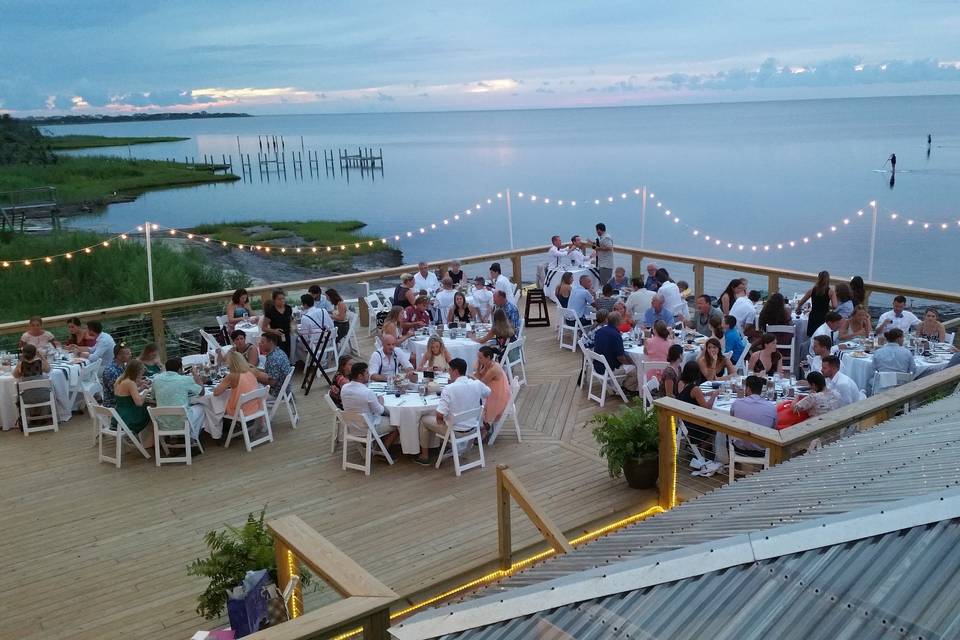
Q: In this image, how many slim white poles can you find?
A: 4